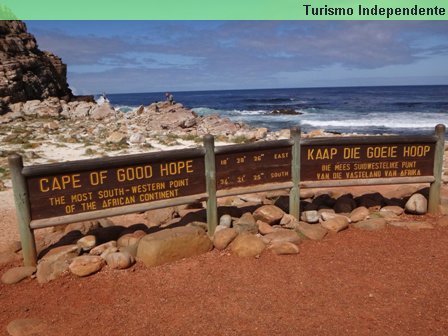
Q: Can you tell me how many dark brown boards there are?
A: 3